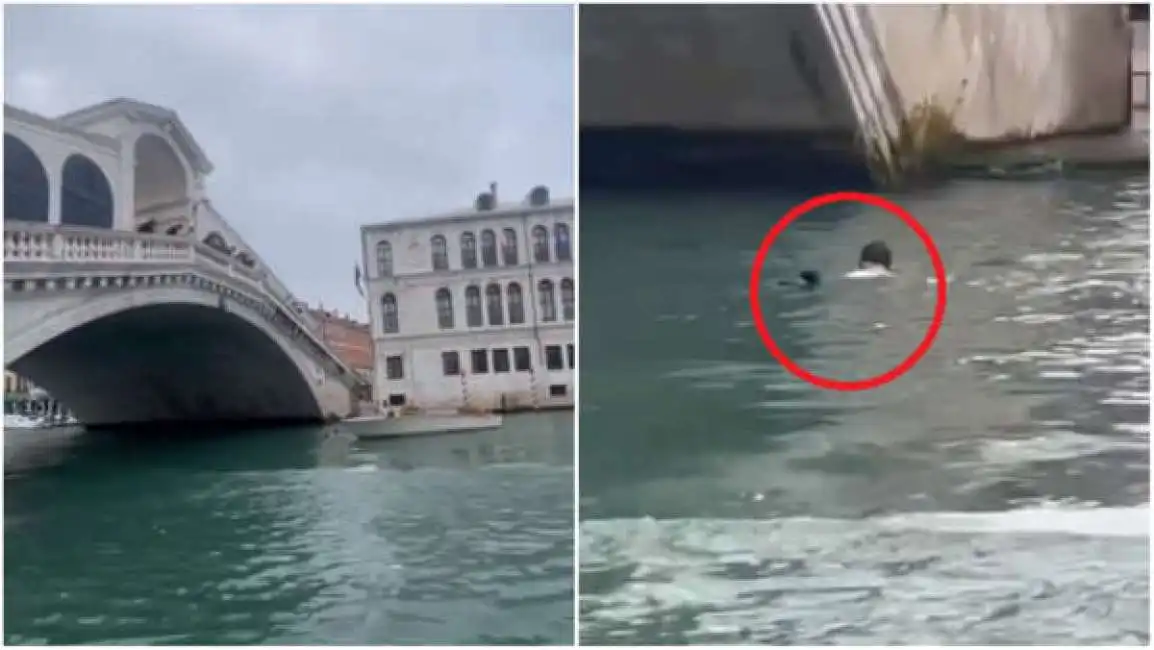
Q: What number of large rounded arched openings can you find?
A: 4